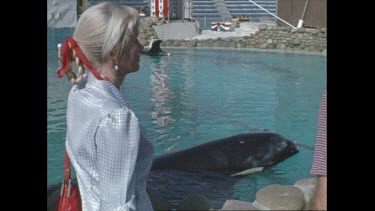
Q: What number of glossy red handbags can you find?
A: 1